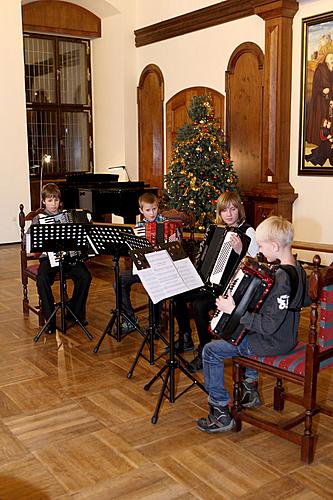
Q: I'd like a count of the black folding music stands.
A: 4